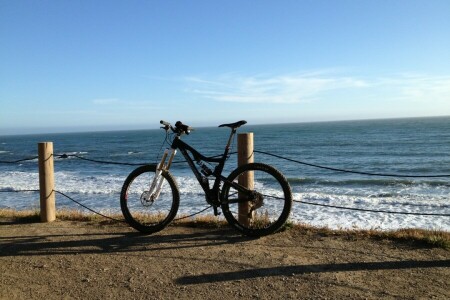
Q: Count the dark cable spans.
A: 6